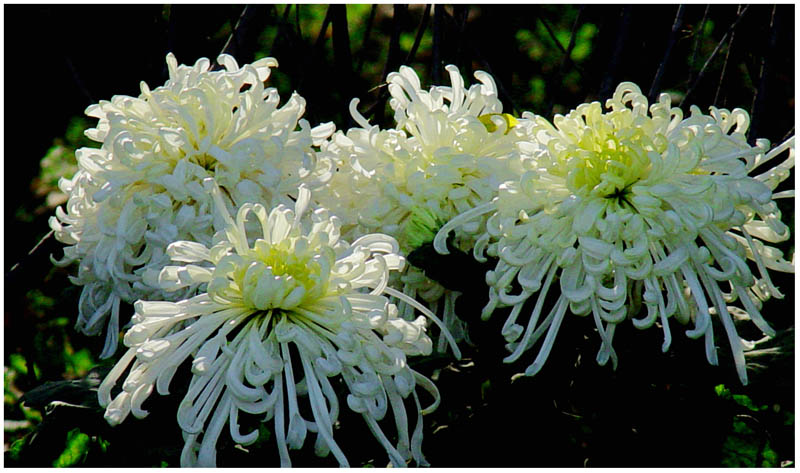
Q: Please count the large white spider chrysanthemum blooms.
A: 4